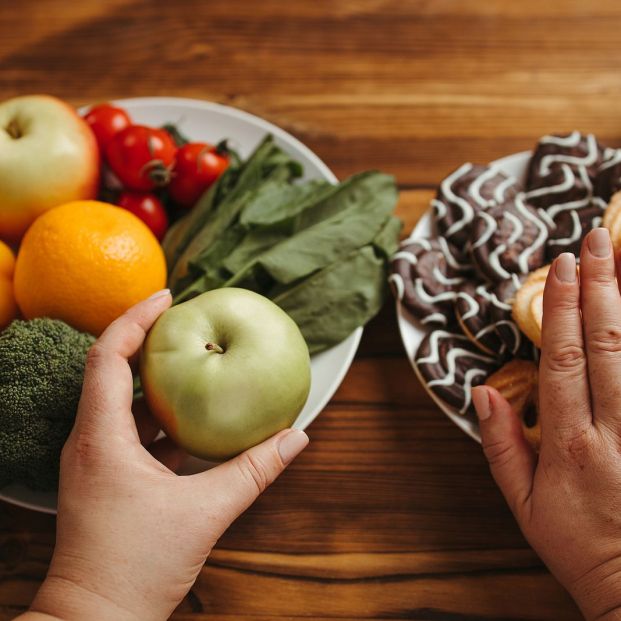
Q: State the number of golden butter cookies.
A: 3